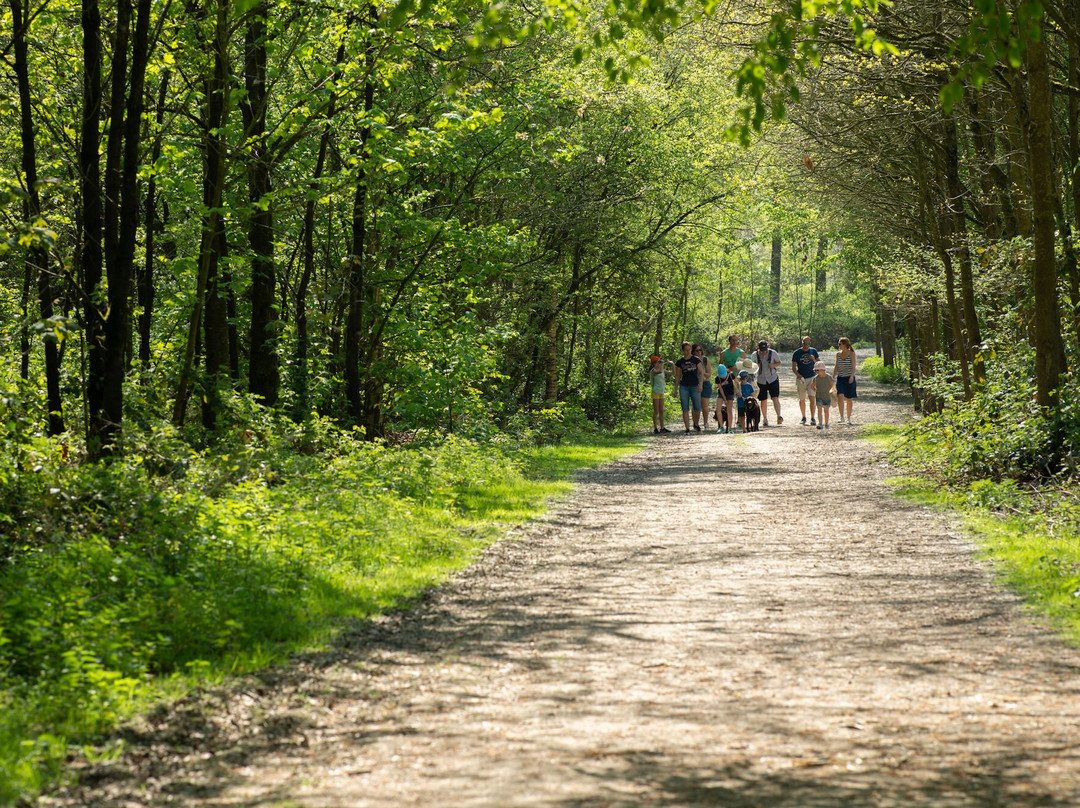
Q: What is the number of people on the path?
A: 11